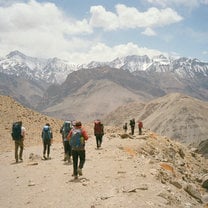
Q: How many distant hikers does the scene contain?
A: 3